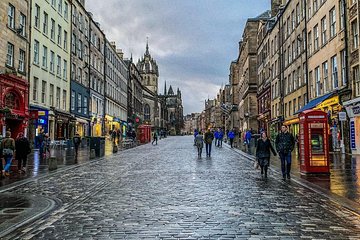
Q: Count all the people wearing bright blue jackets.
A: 5